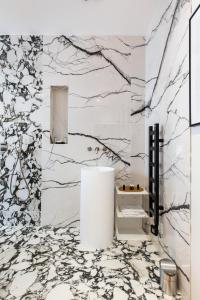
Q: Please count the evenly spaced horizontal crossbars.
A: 6